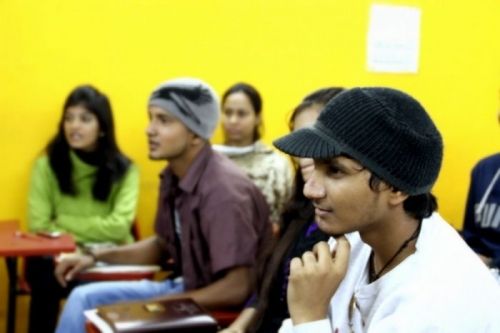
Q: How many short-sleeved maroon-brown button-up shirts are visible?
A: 1